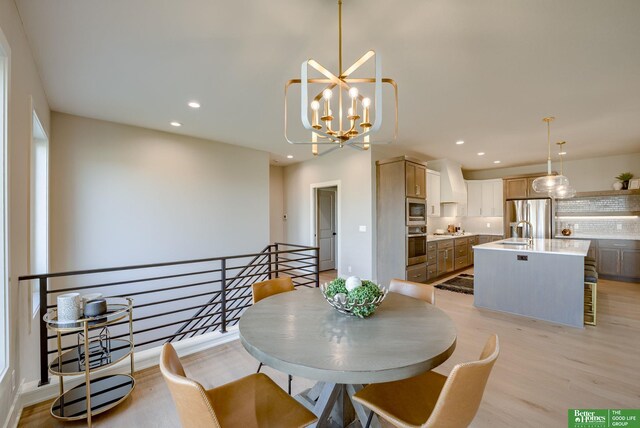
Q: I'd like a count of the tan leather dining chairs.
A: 4